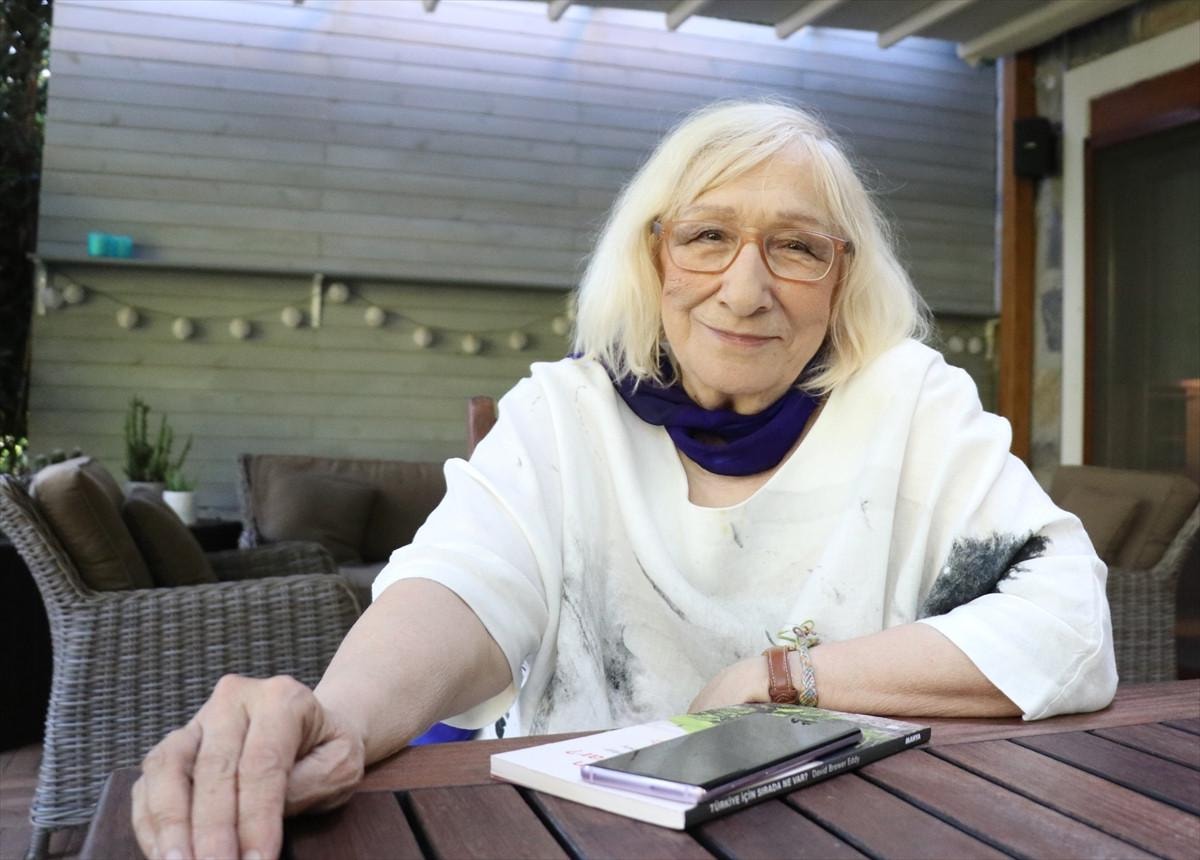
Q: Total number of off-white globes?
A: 14